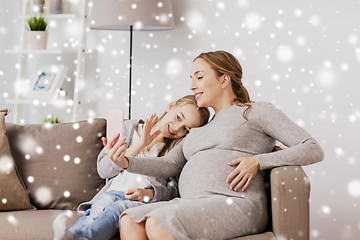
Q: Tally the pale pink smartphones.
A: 1